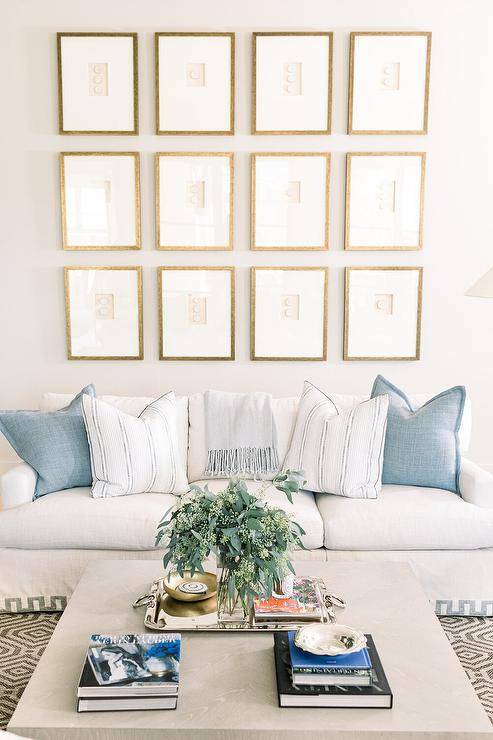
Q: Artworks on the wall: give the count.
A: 12